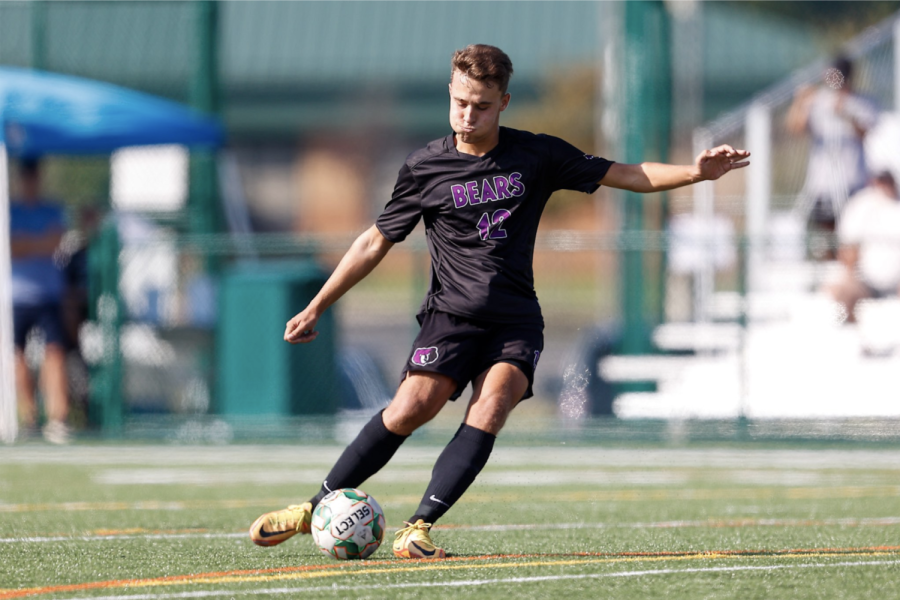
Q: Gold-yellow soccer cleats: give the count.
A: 2